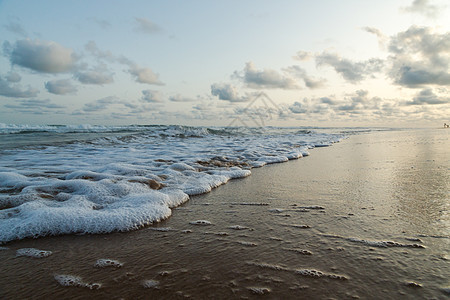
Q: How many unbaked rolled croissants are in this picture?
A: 0